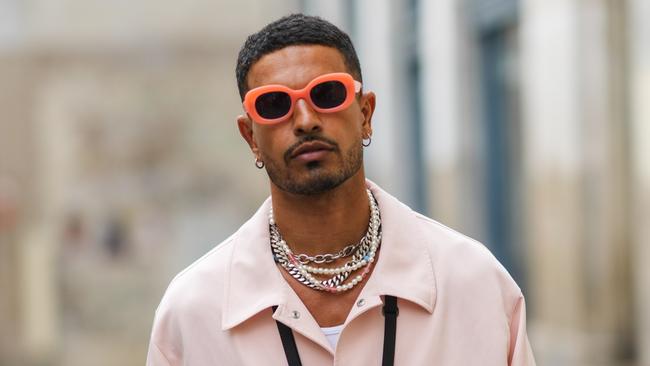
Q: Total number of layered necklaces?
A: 4